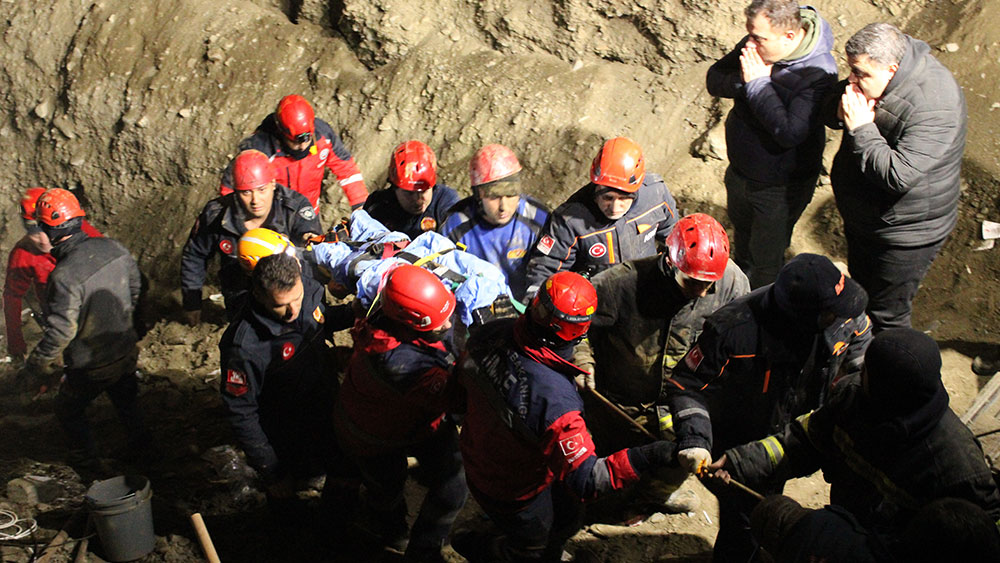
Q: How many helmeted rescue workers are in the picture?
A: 11